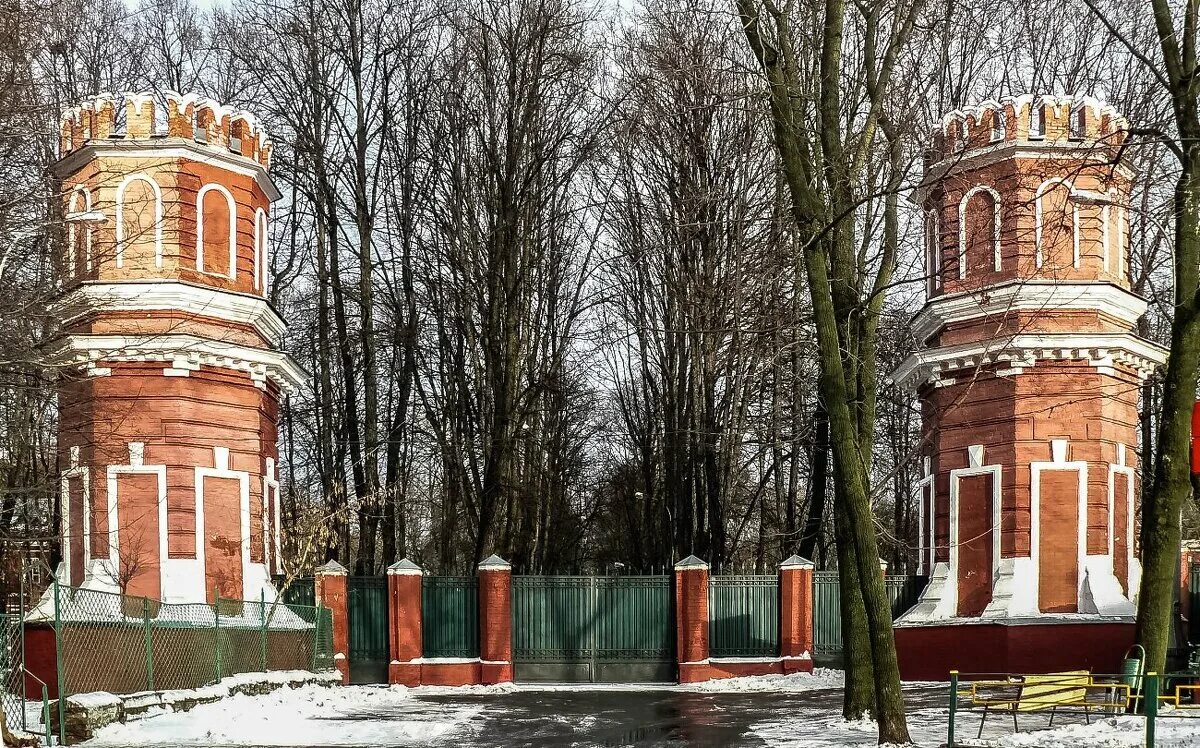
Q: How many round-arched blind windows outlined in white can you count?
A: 8